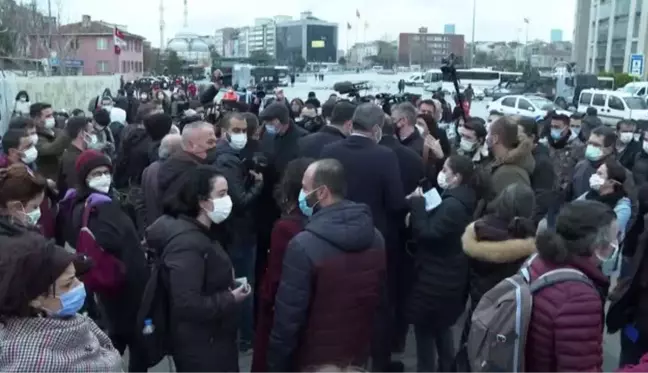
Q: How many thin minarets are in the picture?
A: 2